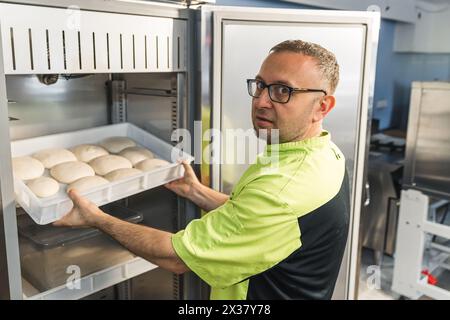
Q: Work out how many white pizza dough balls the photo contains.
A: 11